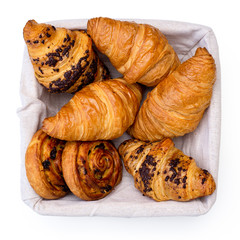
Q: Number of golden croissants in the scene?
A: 3